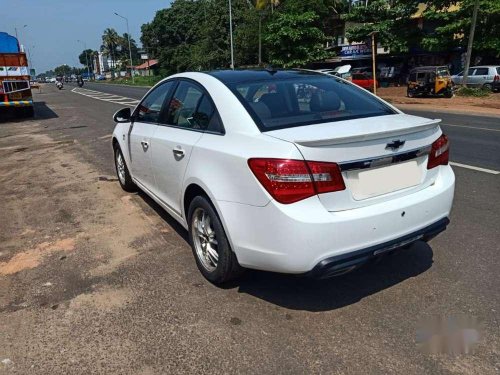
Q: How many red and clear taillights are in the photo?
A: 2